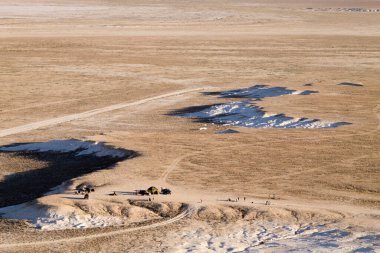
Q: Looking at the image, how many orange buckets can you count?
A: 0